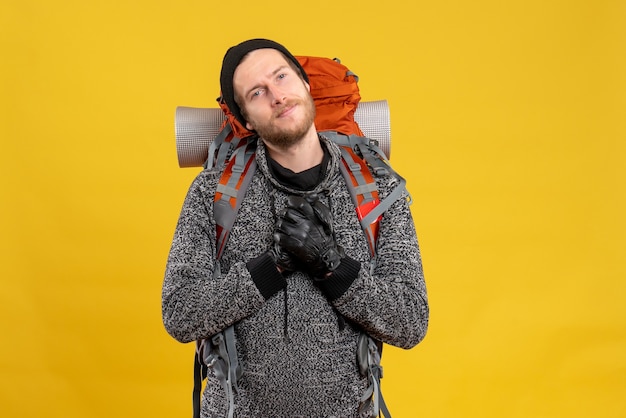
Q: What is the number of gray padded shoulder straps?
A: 2